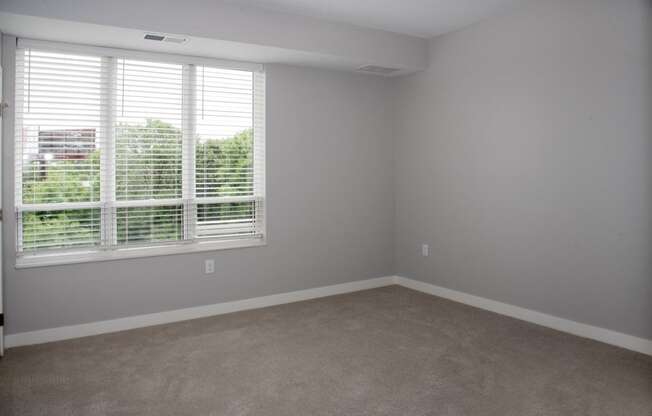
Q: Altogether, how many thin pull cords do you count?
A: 3